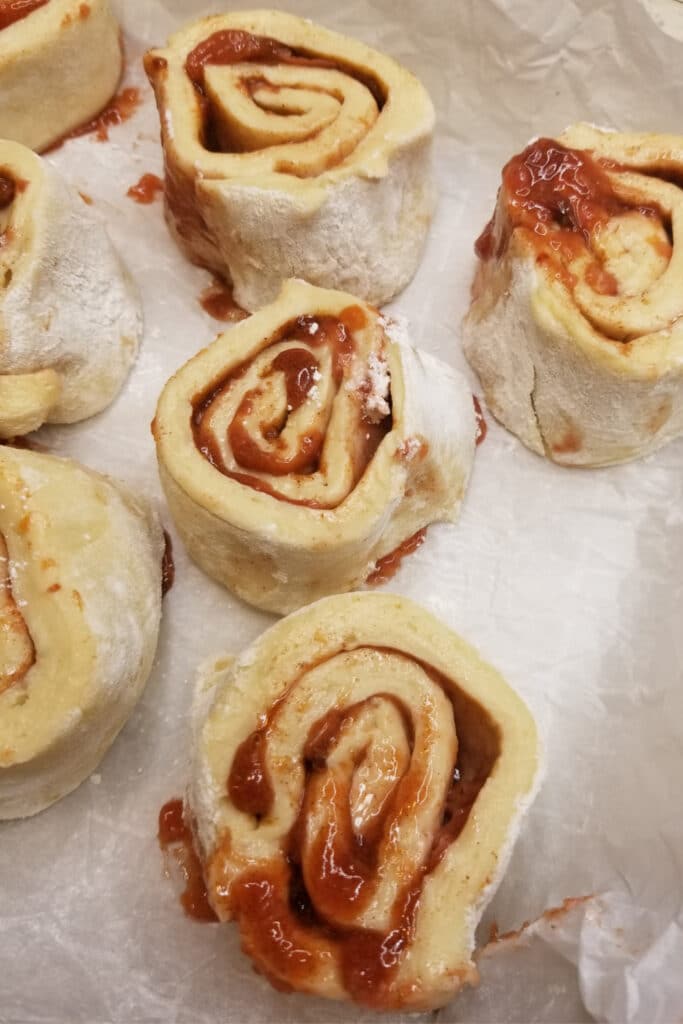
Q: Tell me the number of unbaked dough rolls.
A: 7